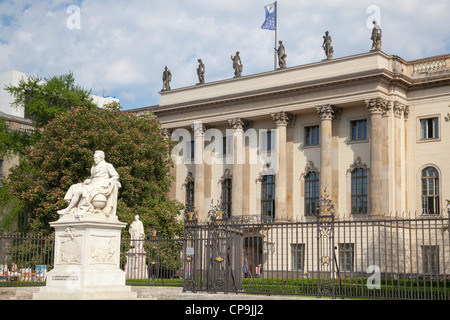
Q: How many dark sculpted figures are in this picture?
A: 6